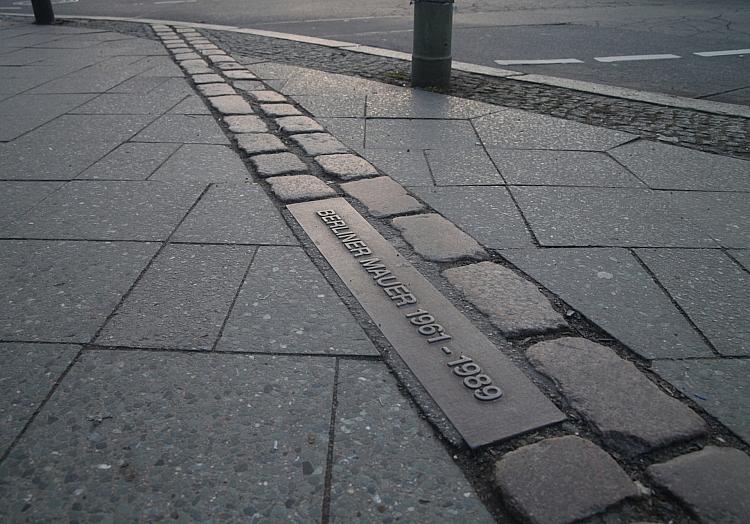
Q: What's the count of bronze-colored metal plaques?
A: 1